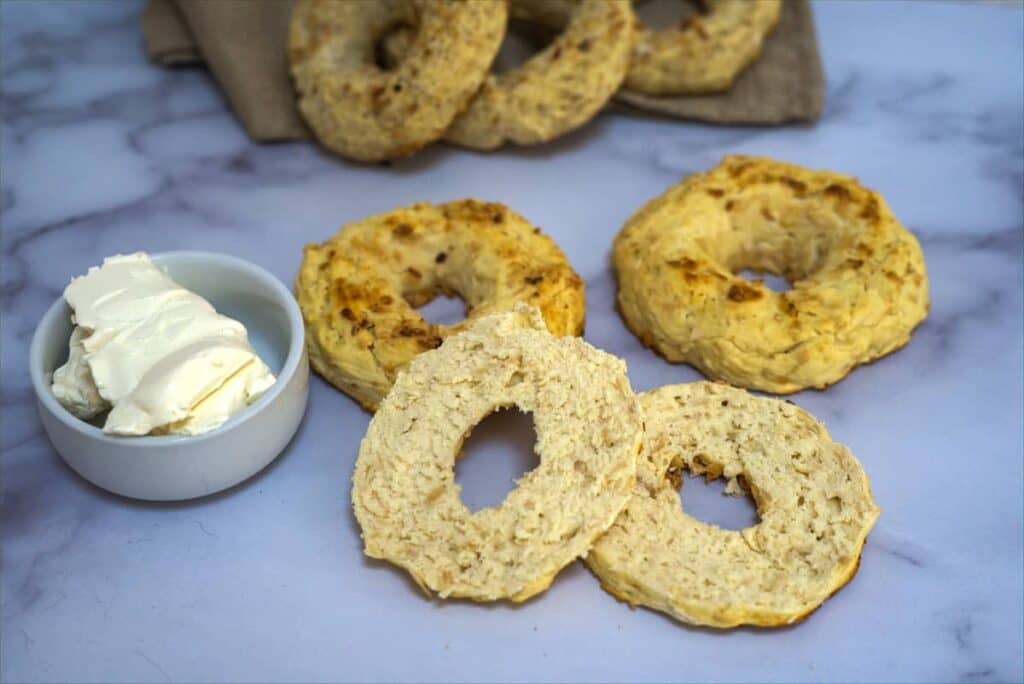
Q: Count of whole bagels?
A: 5